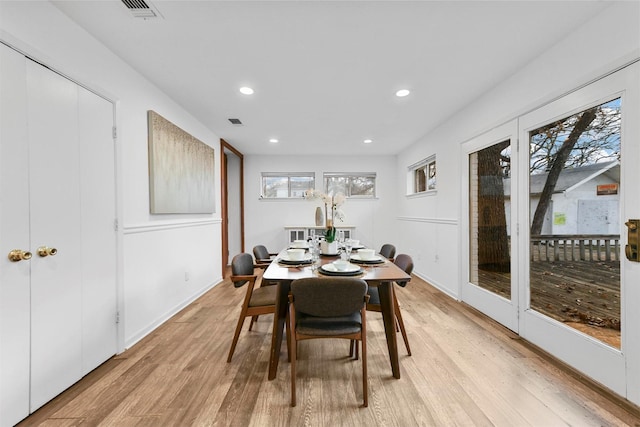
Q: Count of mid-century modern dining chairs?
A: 5